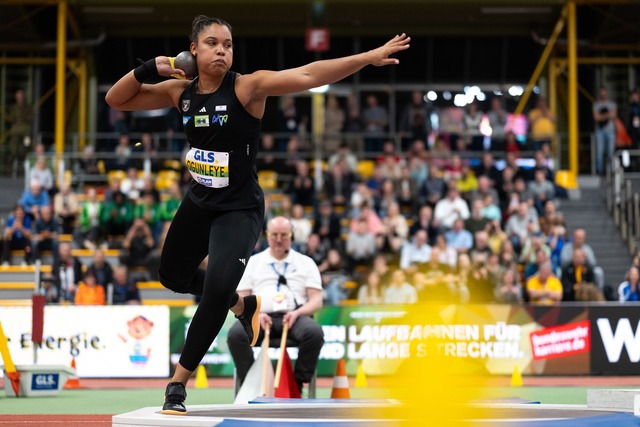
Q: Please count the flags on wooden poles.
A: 2